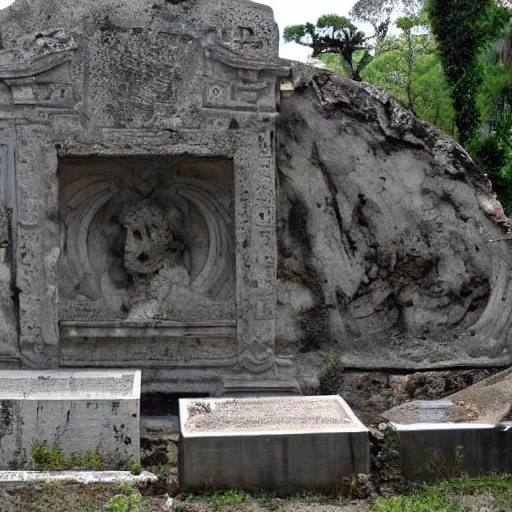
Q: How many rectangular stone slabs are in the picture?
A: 3